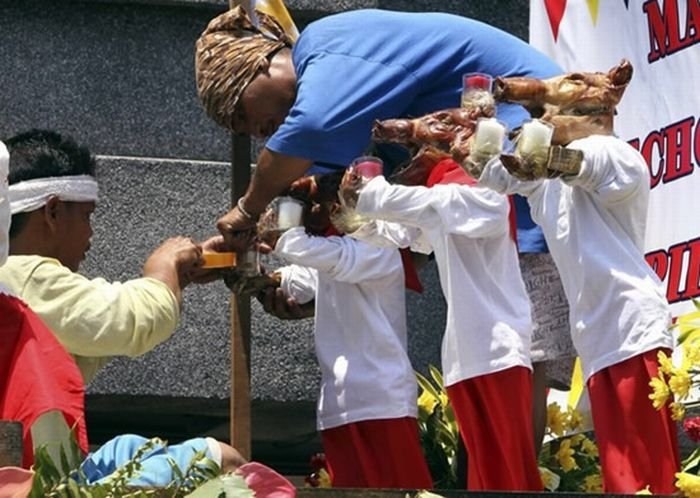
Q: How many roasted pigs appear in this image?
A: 3